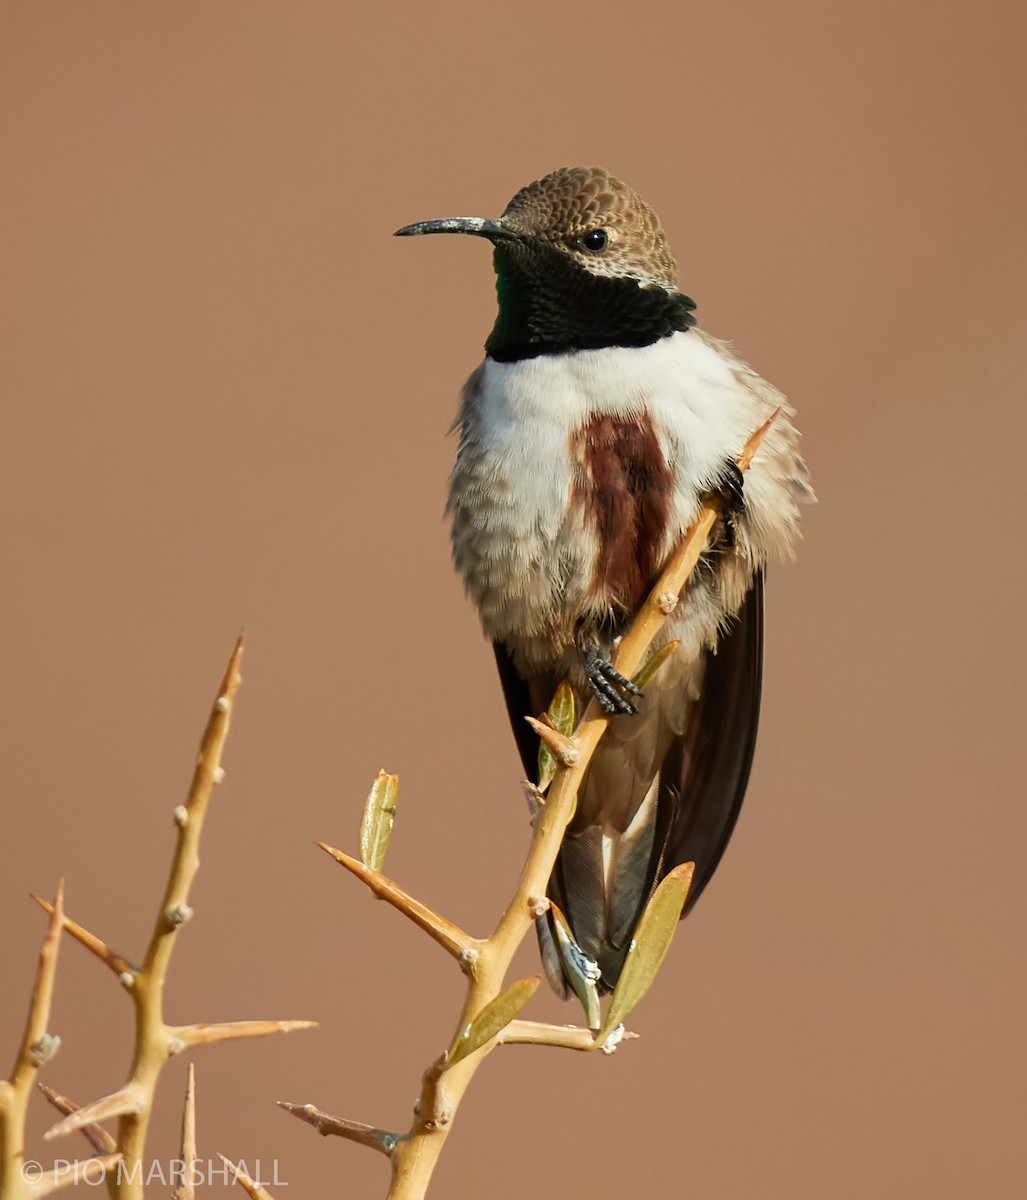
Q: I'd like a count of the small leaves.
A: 6